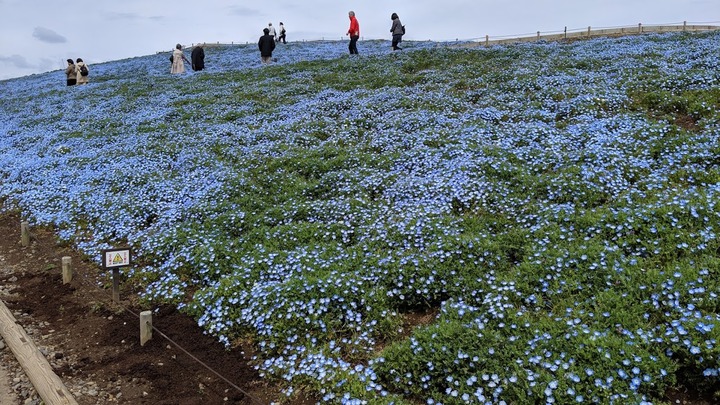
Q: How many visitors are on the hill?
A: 9